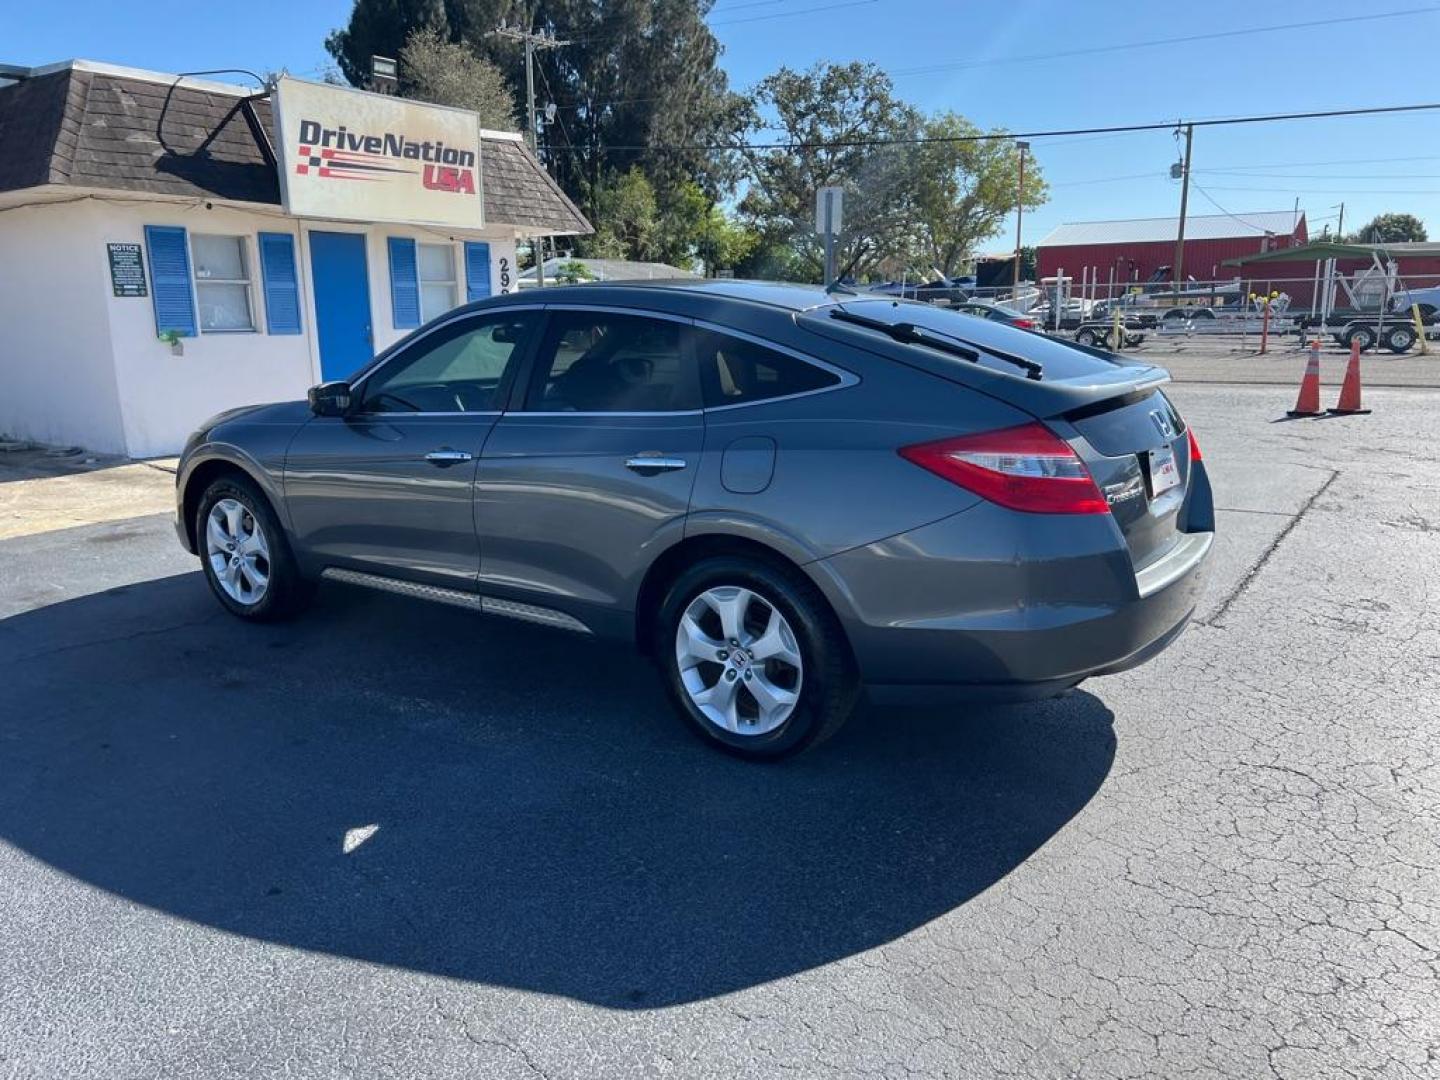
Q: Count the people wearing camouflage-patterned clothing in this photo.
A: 0